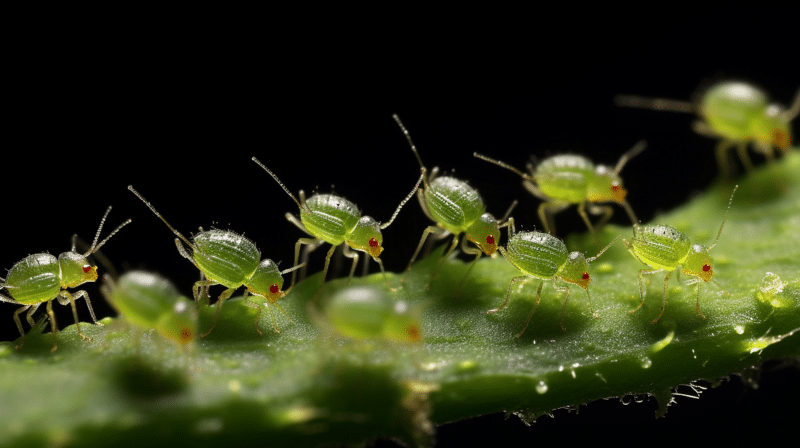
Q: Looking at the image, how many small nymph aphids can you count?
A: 10